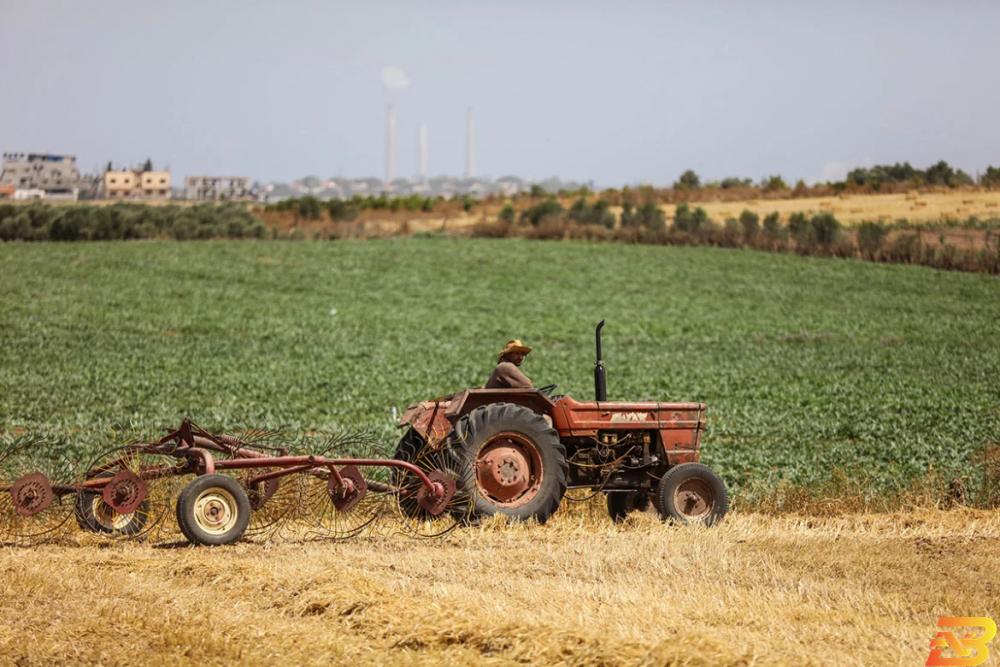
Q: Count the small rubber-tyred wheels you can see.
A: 4